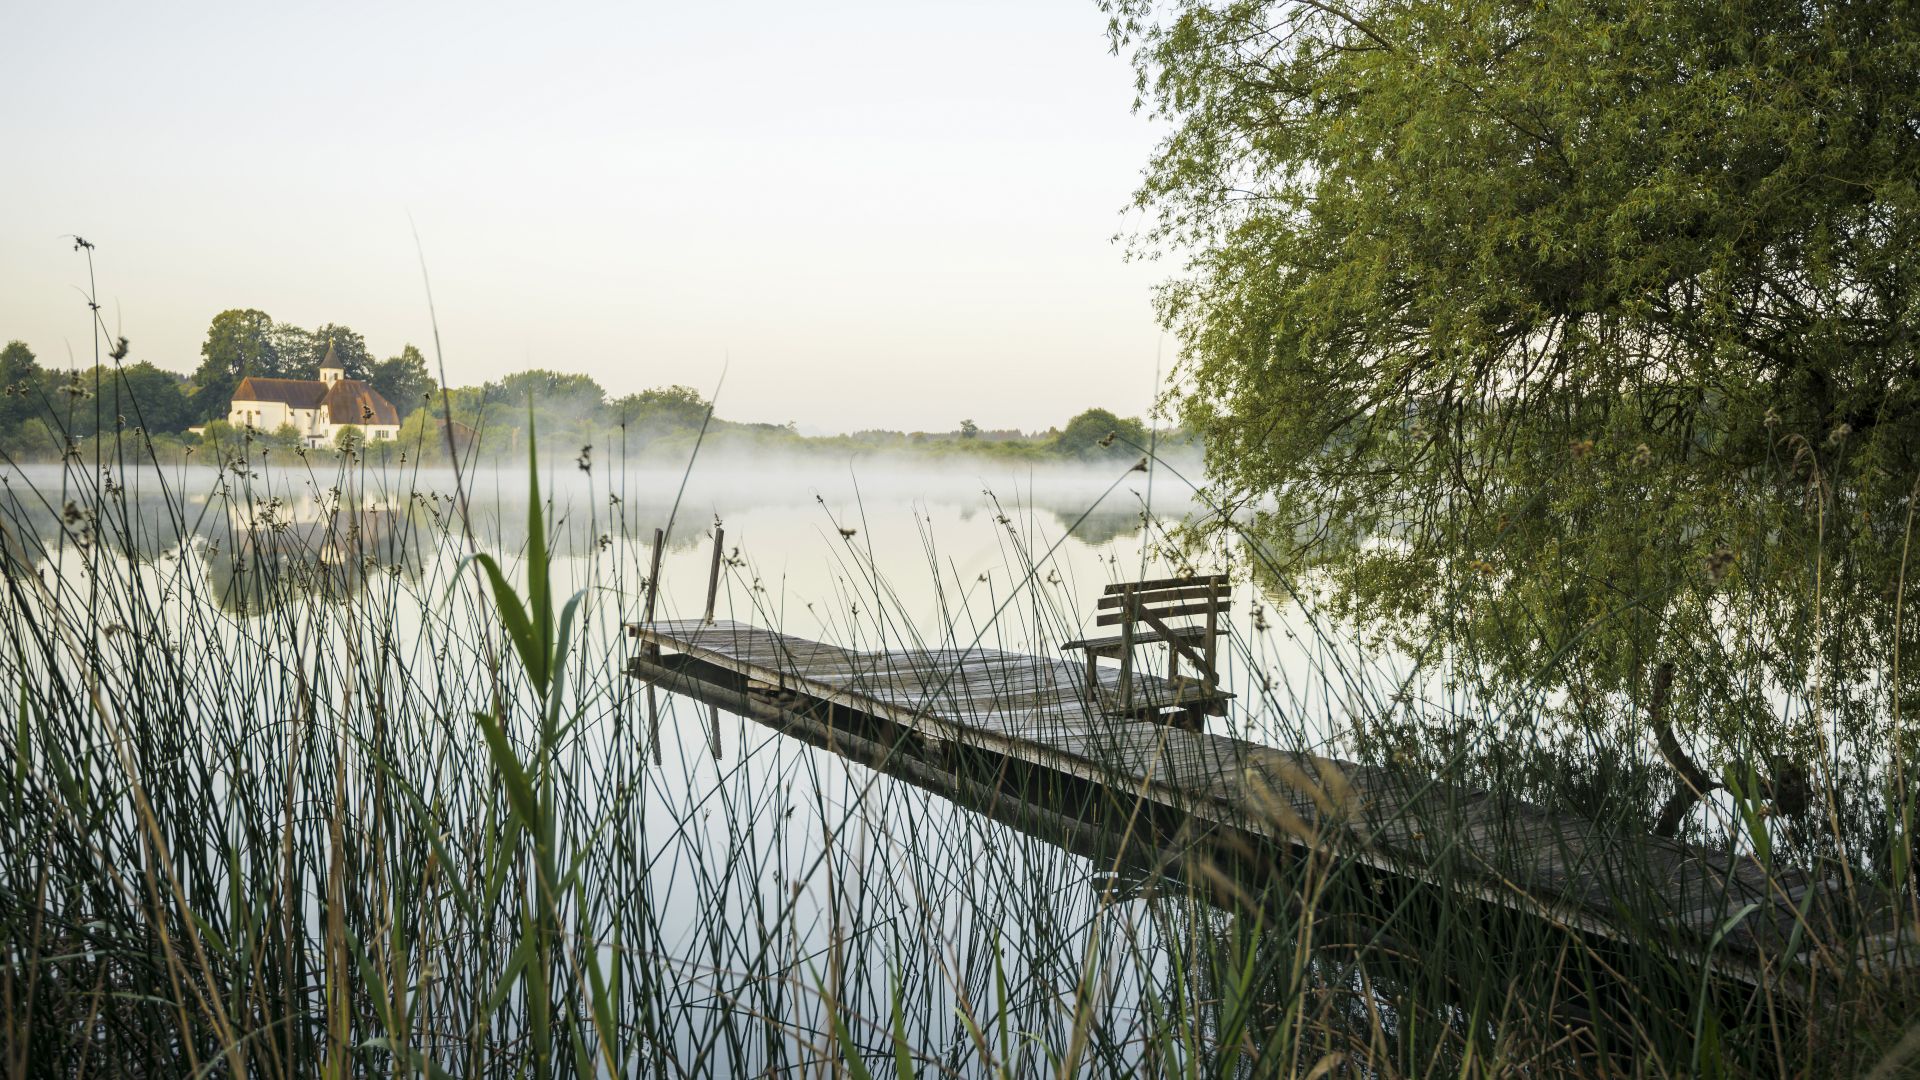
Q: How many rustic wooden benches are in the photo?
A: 1